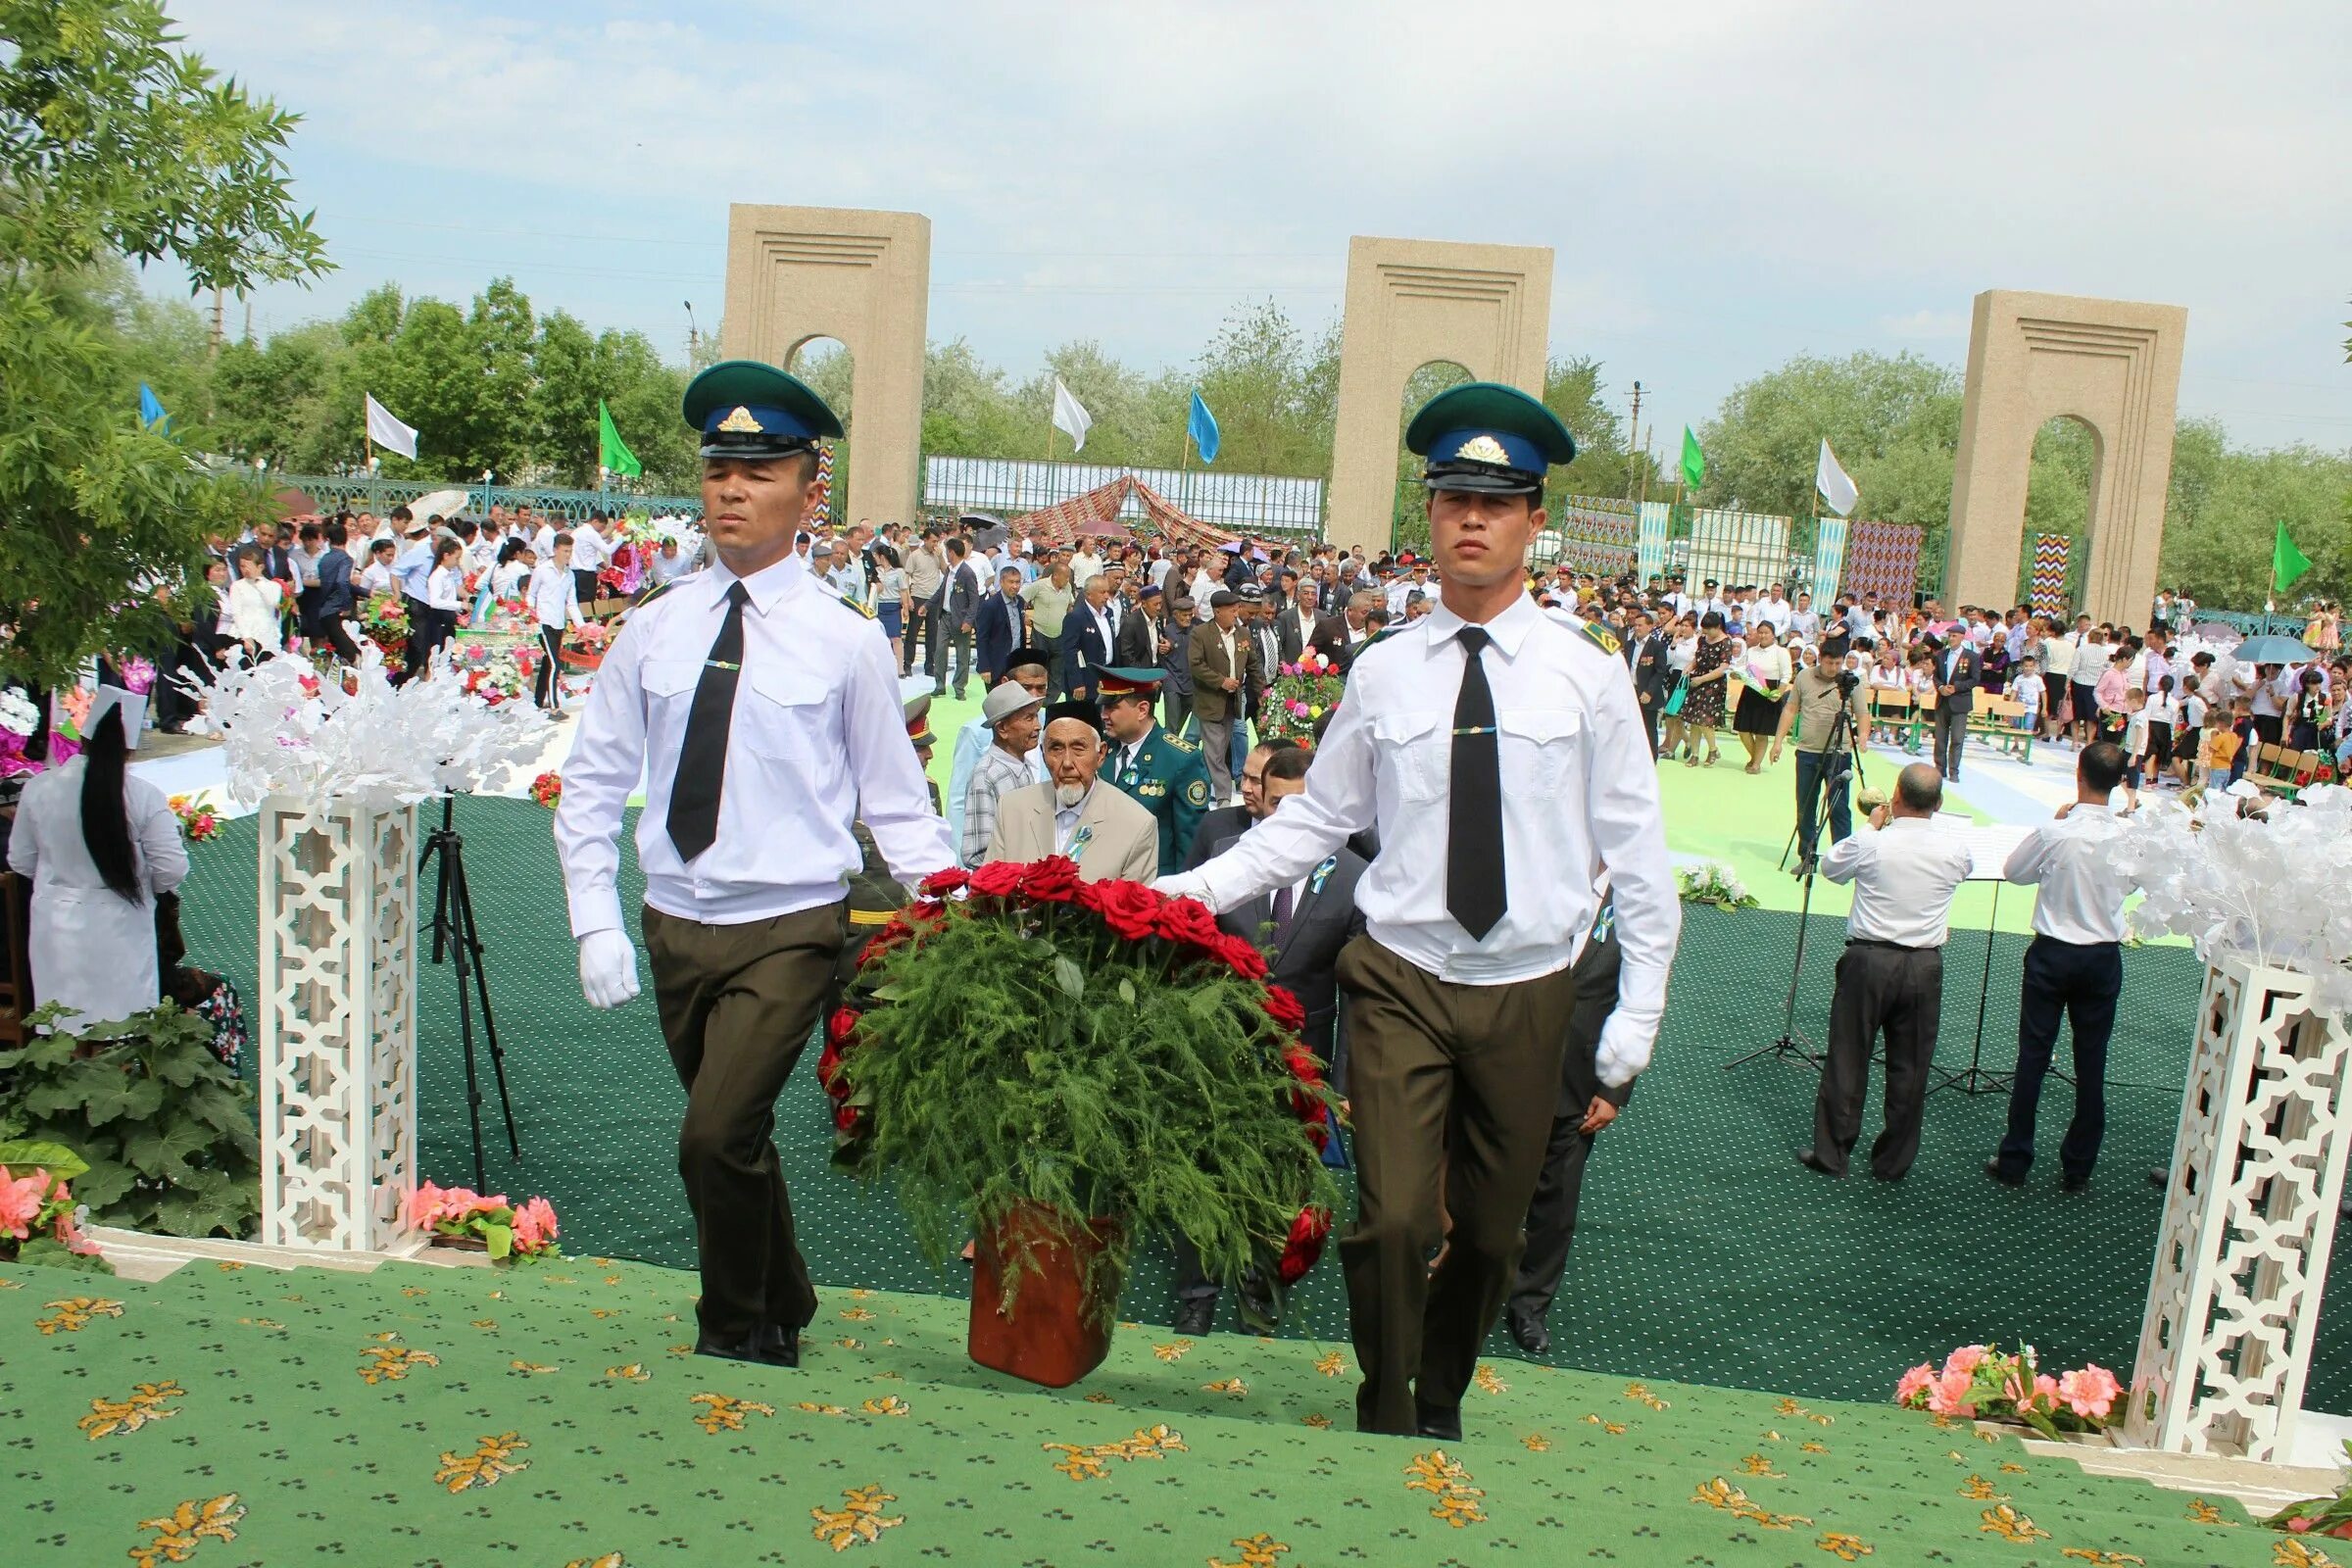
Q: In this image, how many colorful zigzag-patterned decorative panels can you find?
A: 2